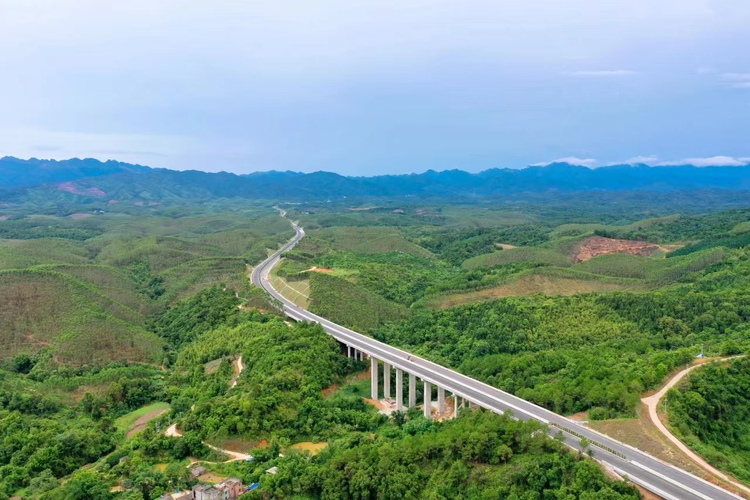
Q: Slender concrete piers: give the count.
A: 12